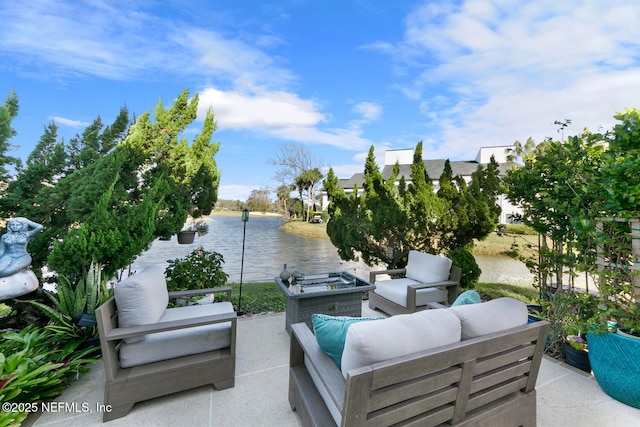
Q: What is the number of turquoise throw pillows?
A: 2